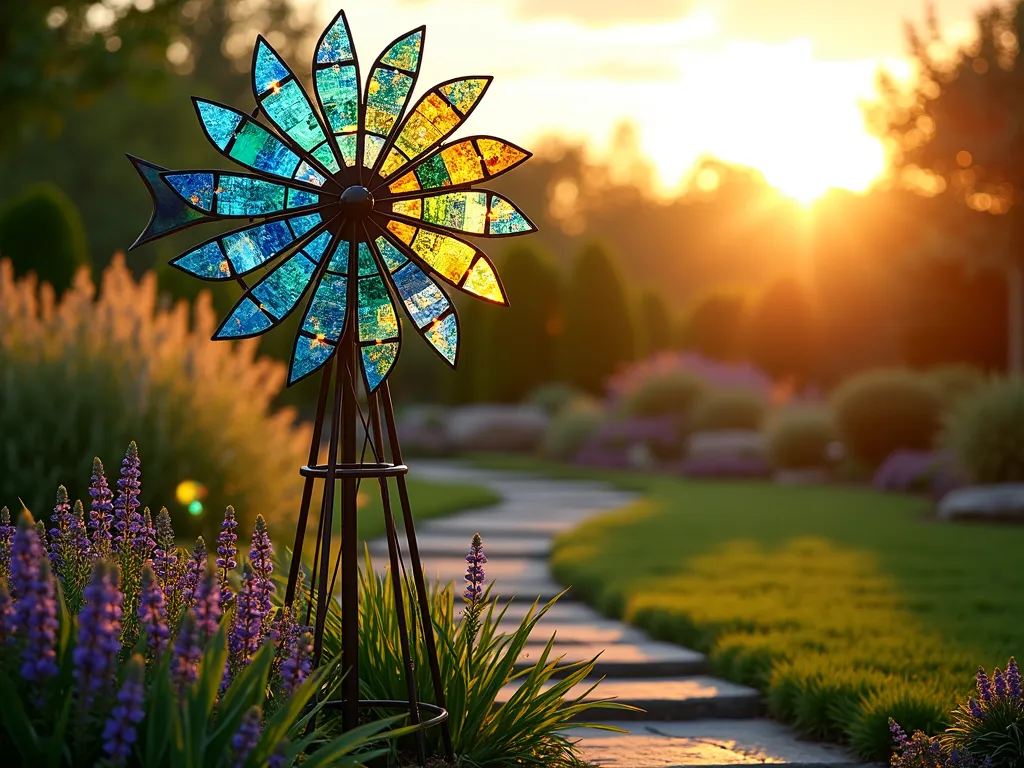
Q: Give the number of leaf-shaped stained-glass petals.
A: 14